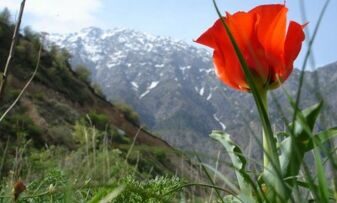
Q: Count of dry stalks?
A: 2